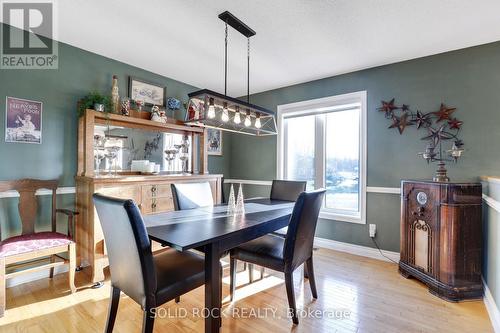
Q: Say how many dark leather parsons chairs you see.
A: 4